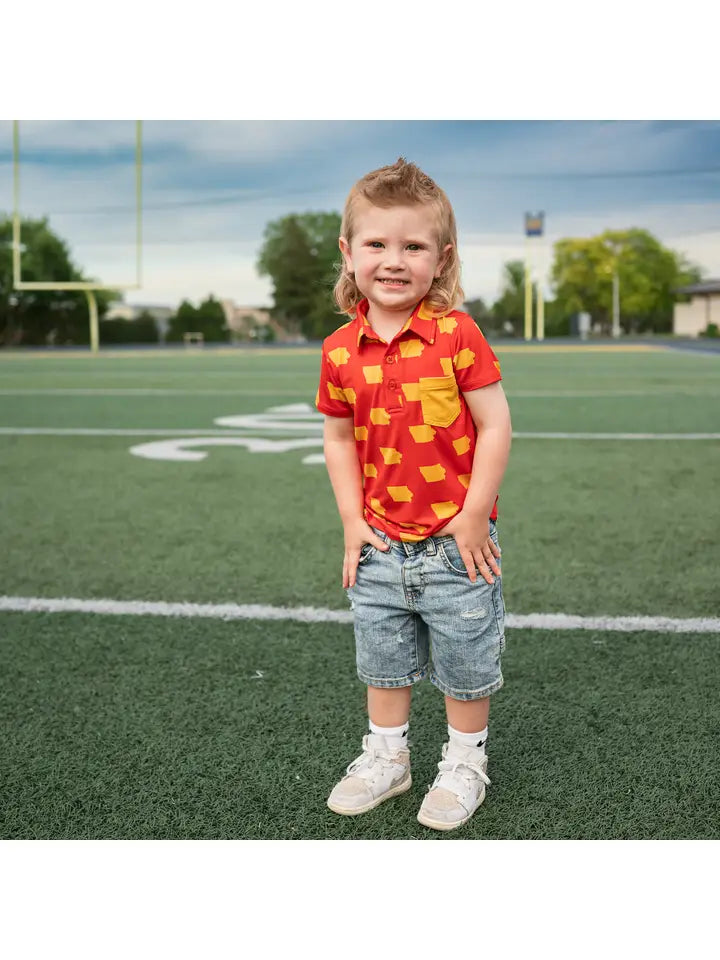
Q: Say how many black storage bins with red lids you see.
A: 0